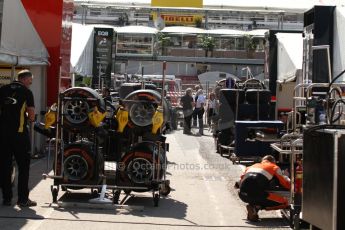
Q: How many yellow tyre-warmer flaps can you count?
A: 4